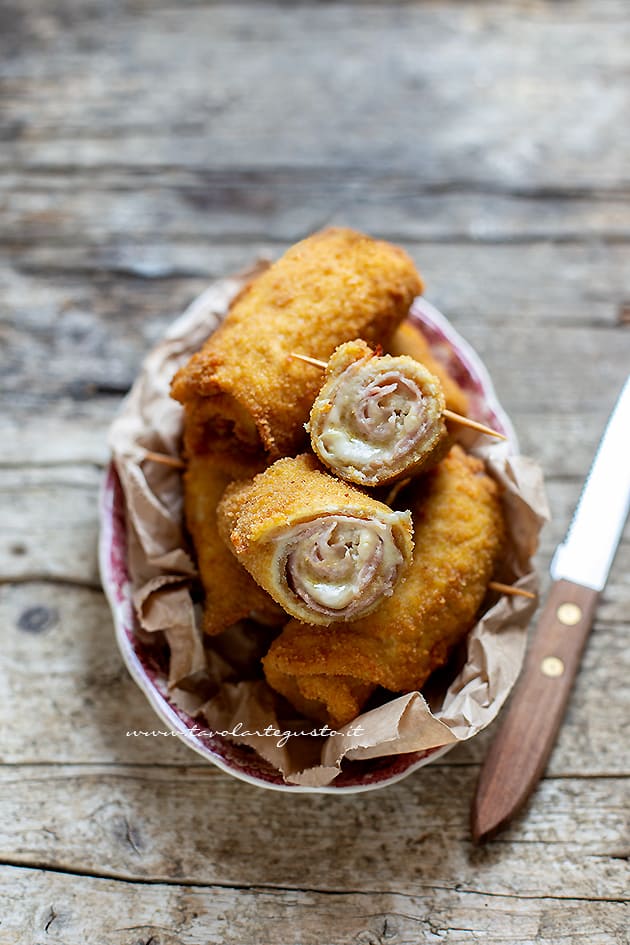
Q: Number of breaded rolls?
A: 6